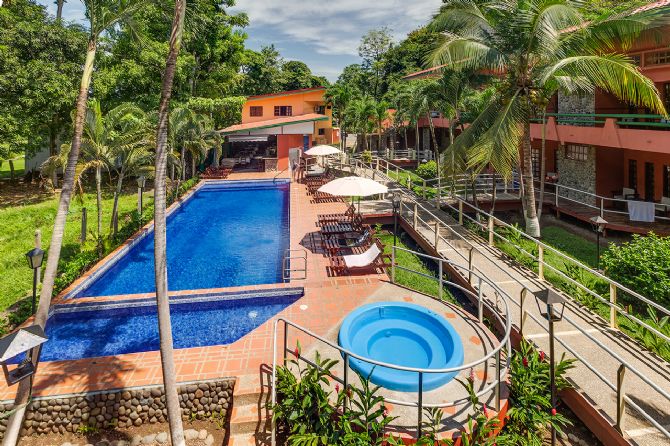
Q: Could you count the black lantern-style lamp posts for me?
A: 6